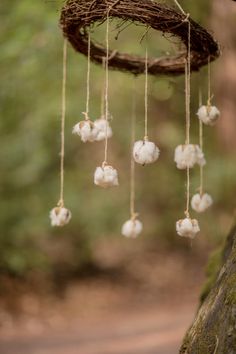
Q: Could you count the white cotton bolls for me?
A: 10